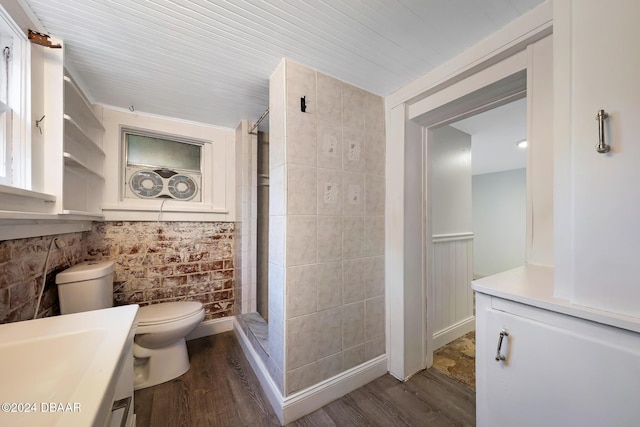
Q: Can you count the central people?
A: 0